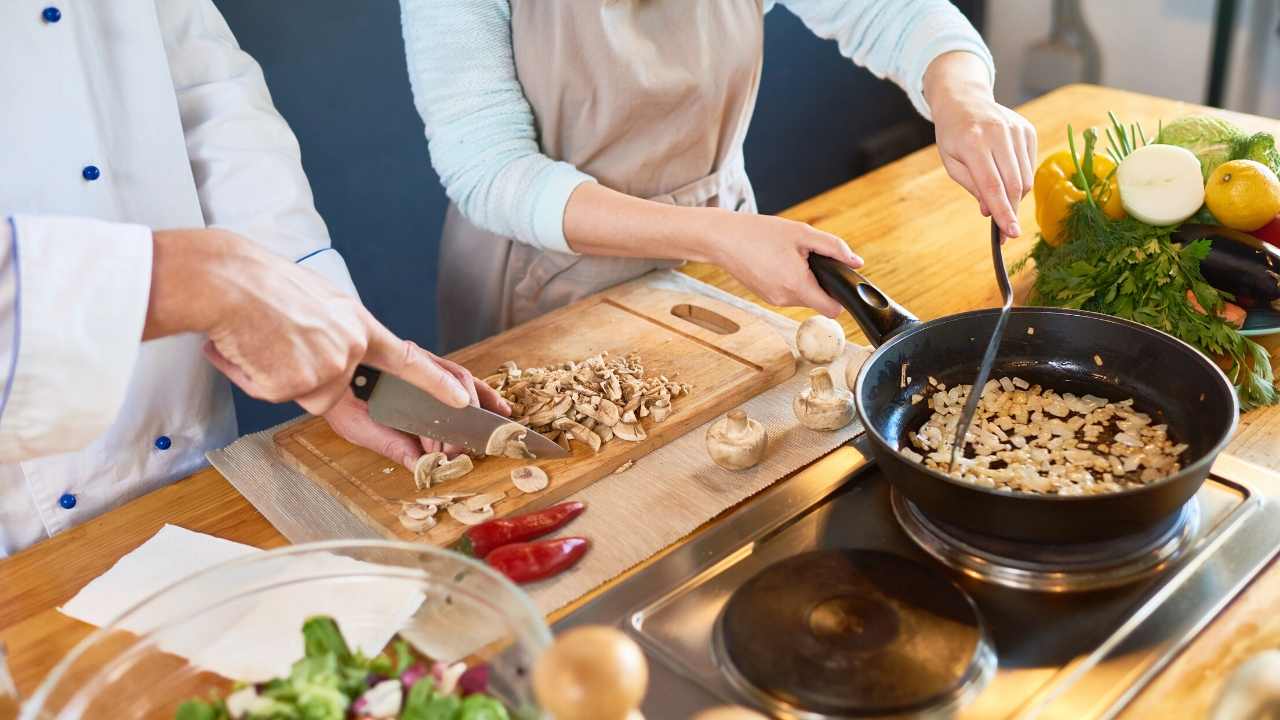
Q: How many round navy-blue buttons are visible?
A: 4